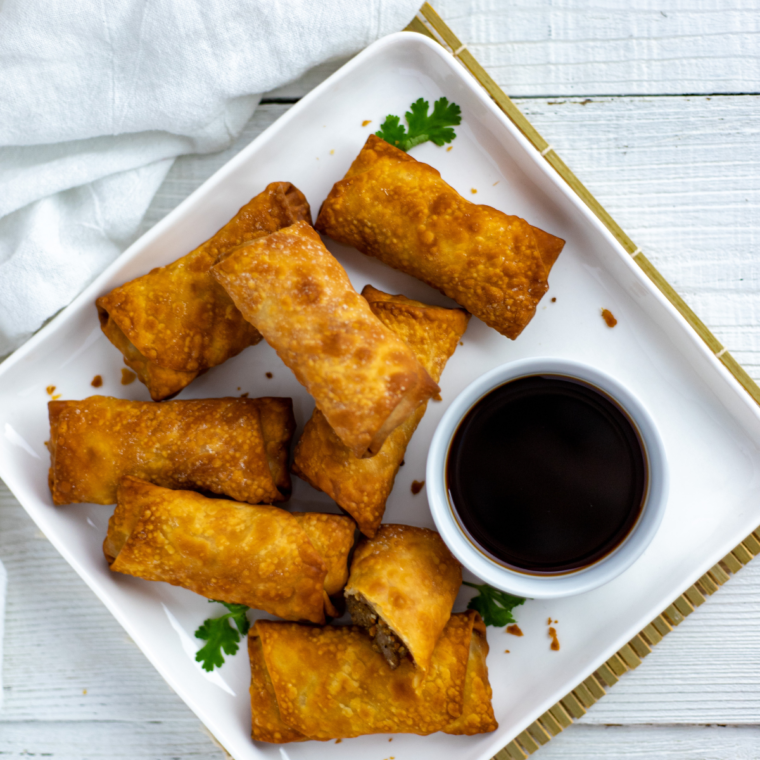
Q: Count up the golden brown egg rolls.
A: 8